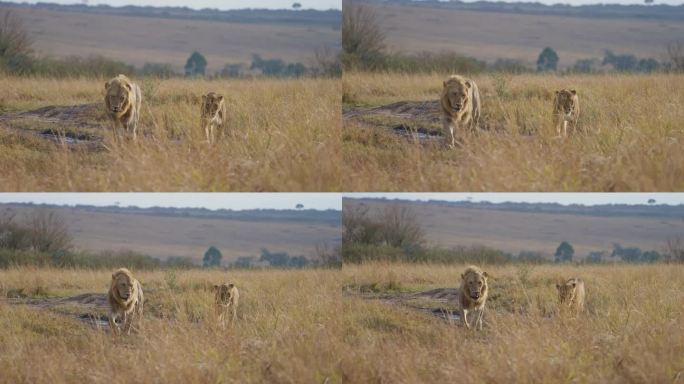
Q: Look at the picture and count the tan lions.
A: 8